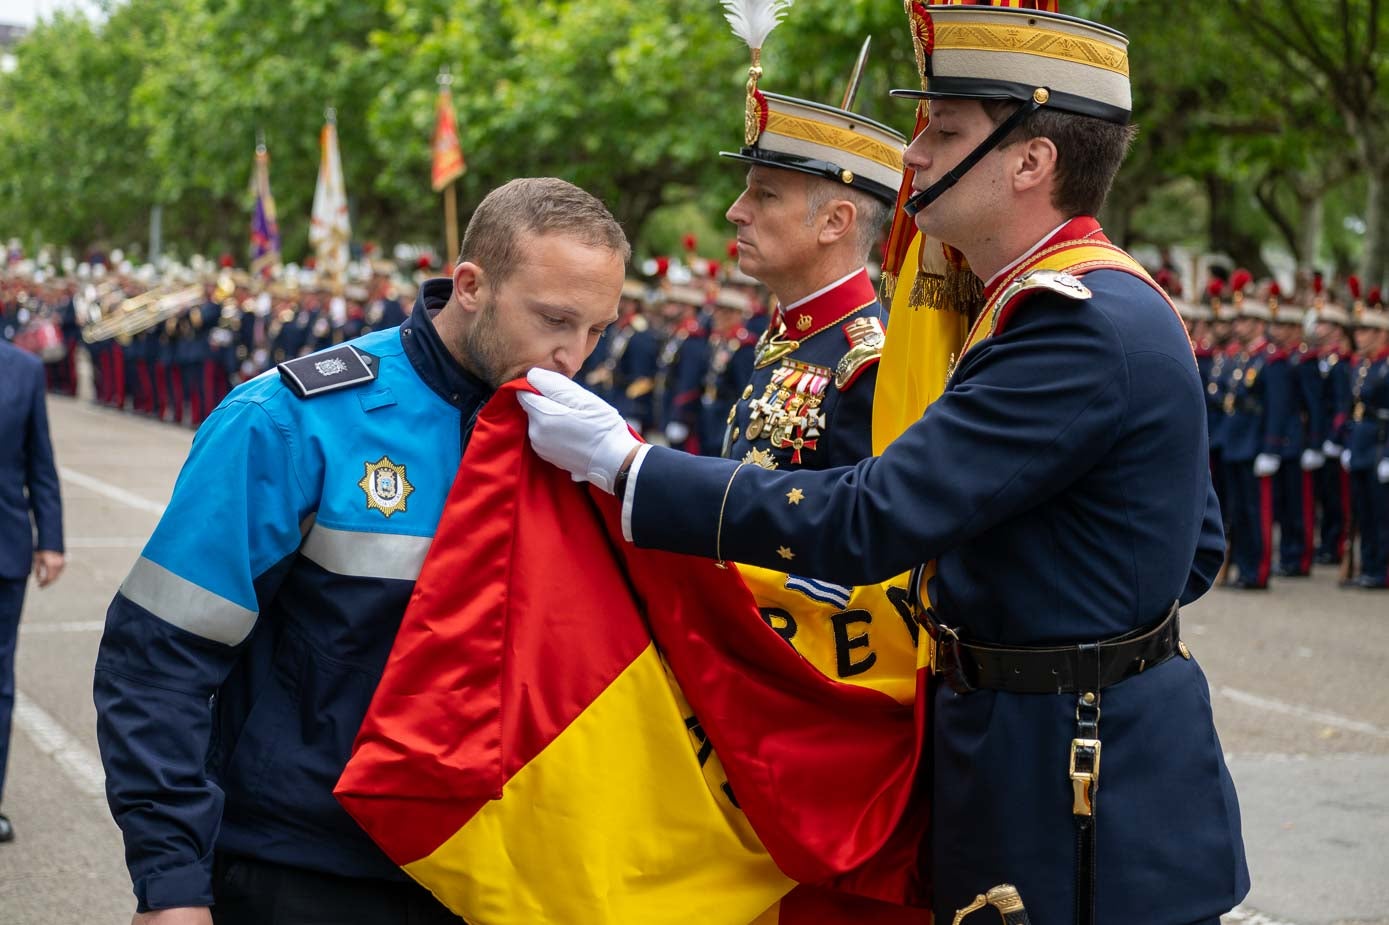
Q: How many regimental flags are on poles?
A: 3